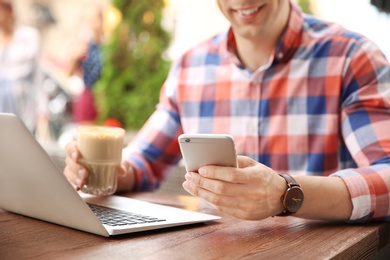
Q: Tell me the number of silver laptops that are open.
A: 1